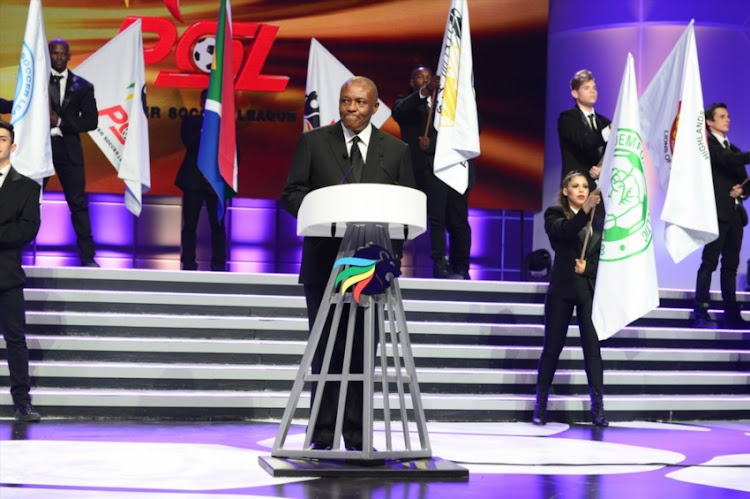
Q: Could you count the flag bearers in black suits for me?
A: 7